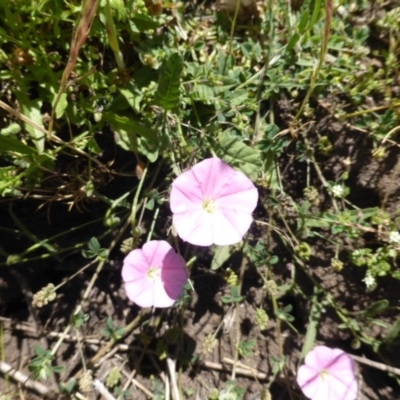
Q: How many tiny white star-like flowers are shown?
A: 3